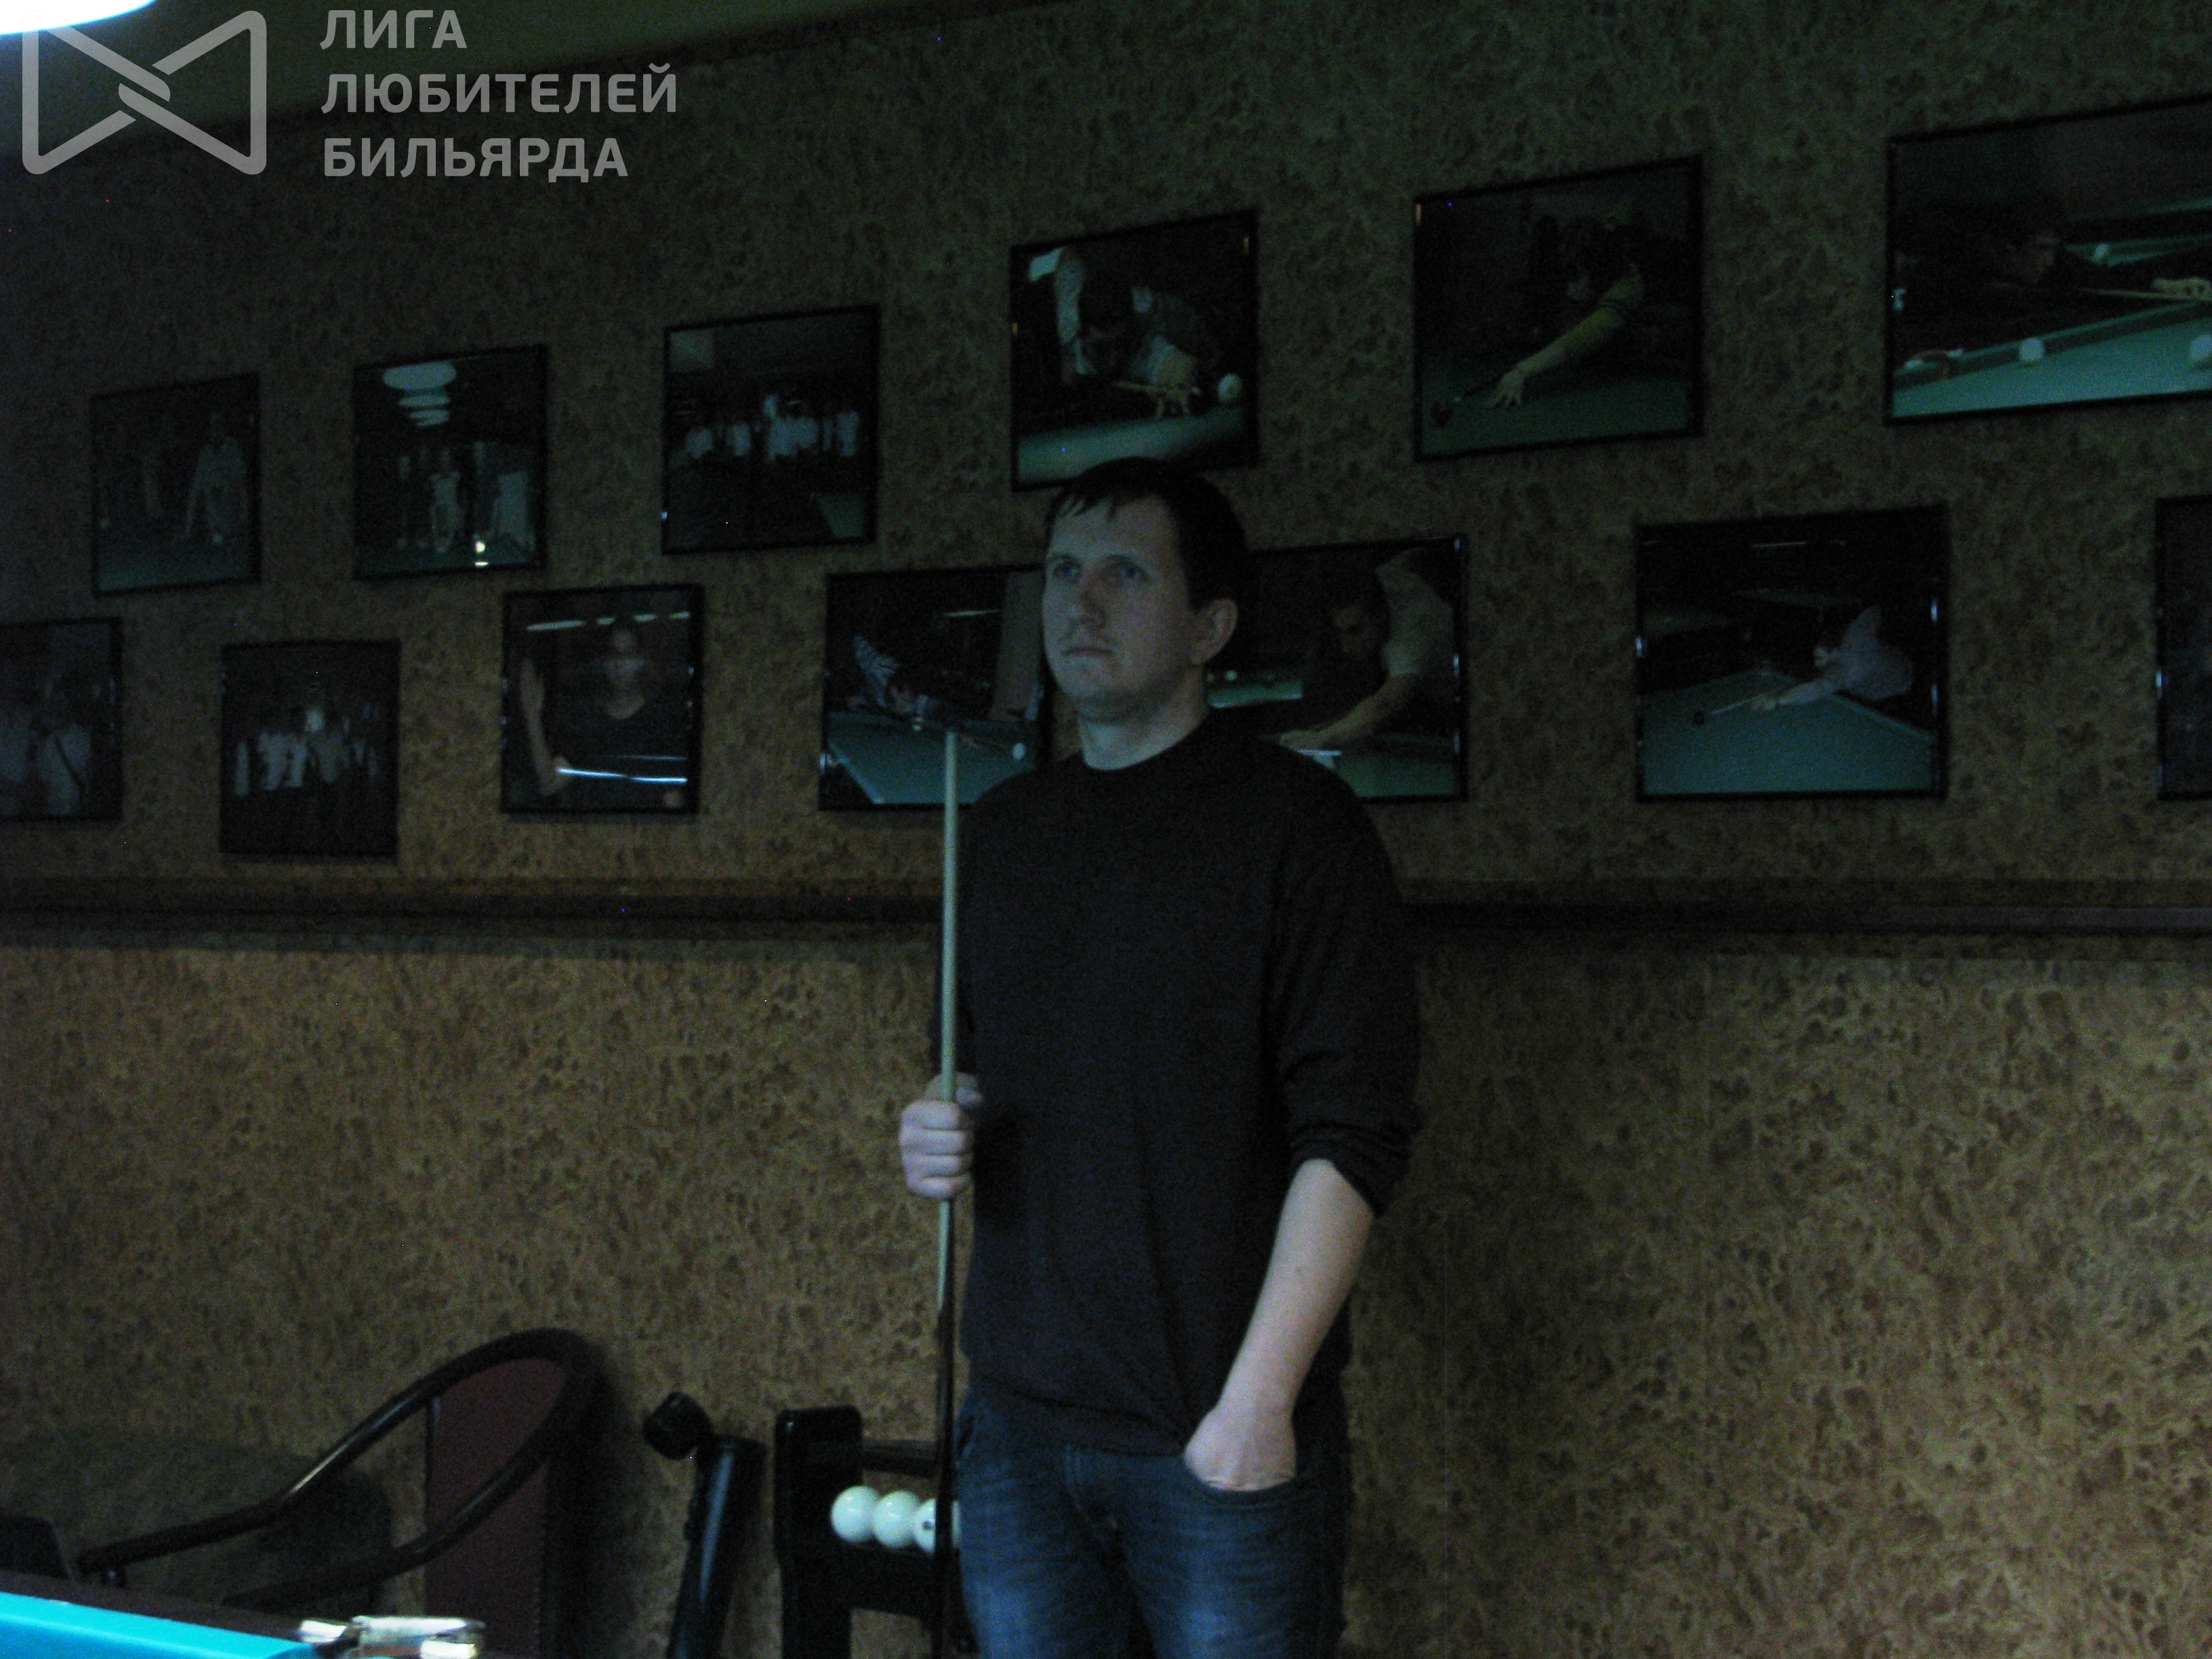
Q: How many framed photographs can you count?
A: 13